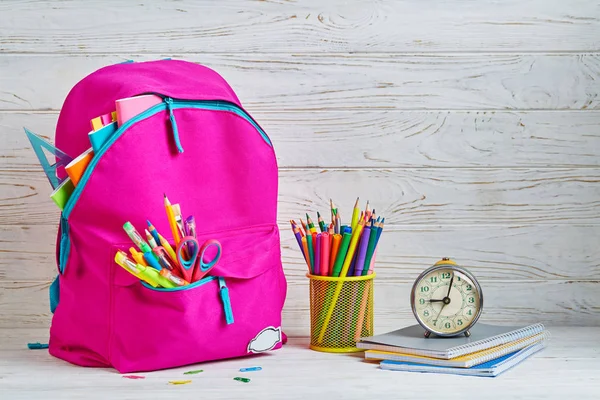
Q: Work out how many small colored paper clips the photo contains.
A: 5